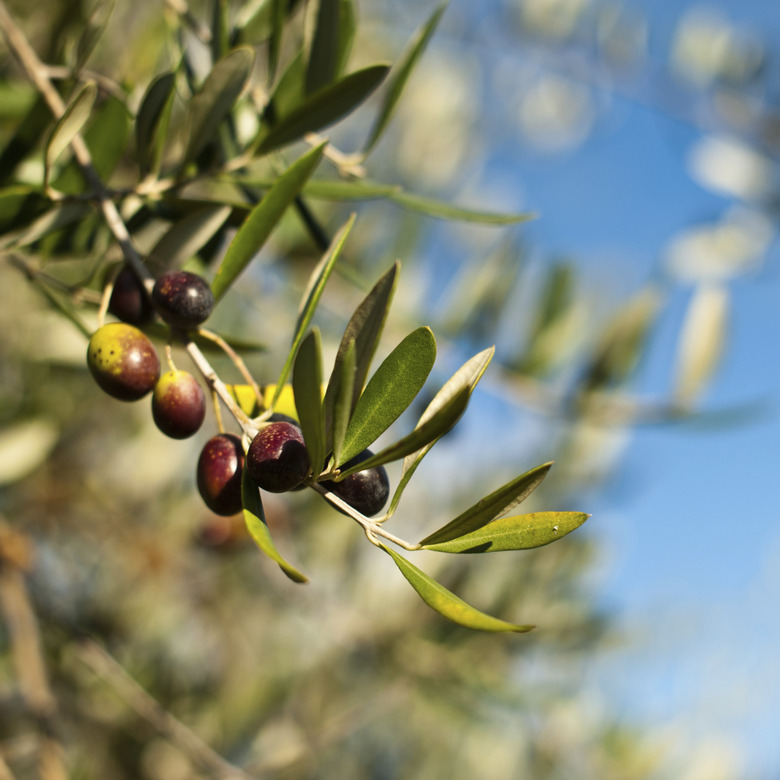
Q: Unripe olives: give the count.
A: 2